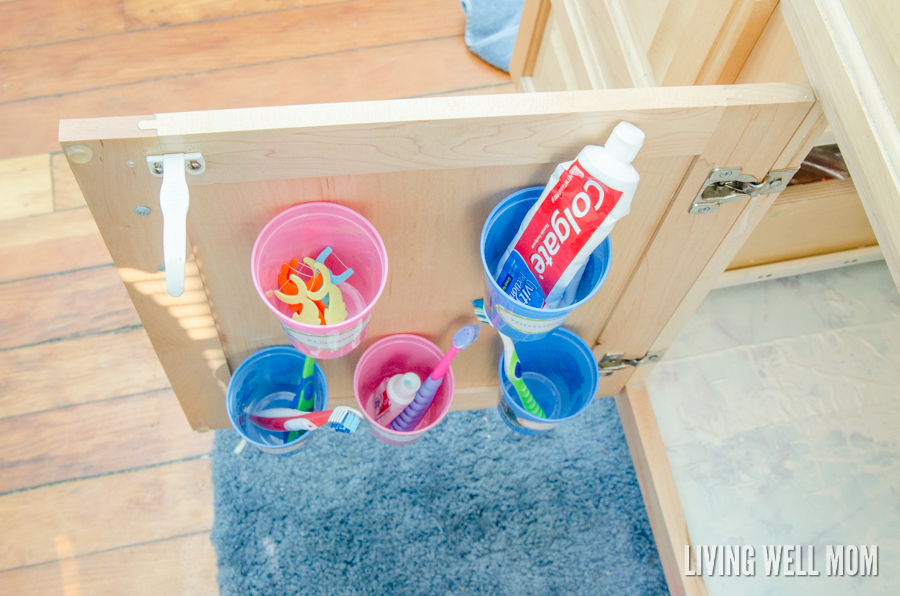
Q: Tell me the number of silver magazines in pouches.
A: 0